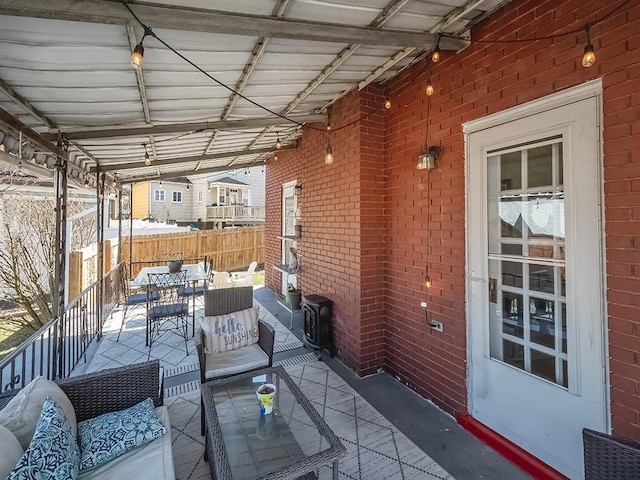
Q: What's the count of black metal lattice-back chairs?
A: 4